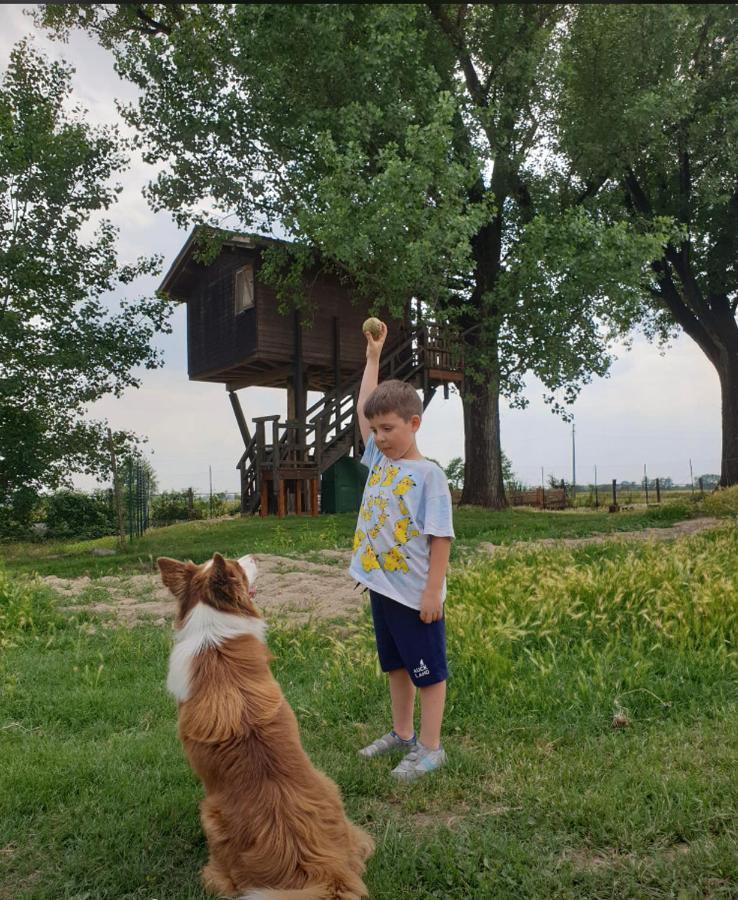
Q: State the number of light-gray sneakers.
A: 2